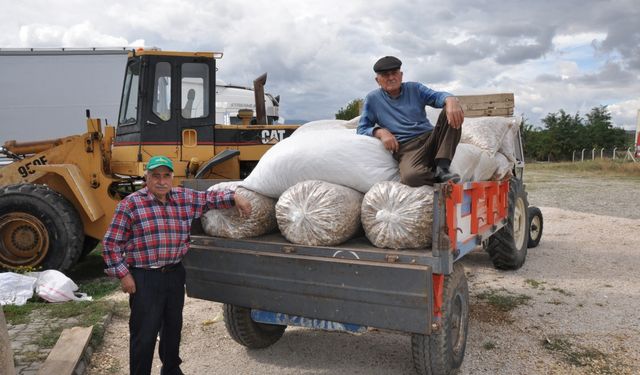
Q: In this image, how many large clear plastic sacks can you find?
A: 3